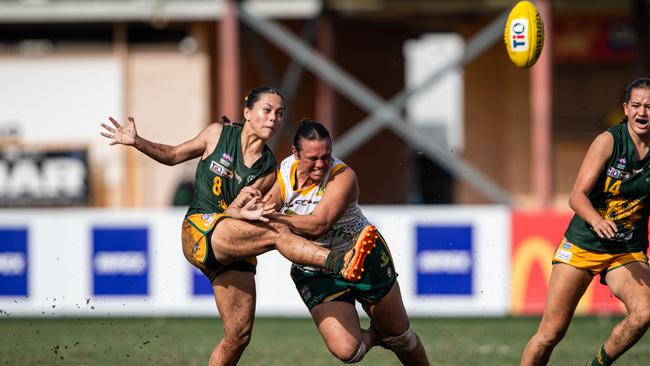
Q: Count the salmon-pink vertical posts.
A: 3